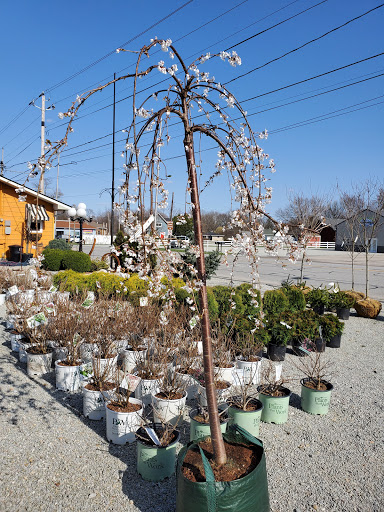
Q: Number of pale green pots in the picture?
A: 5